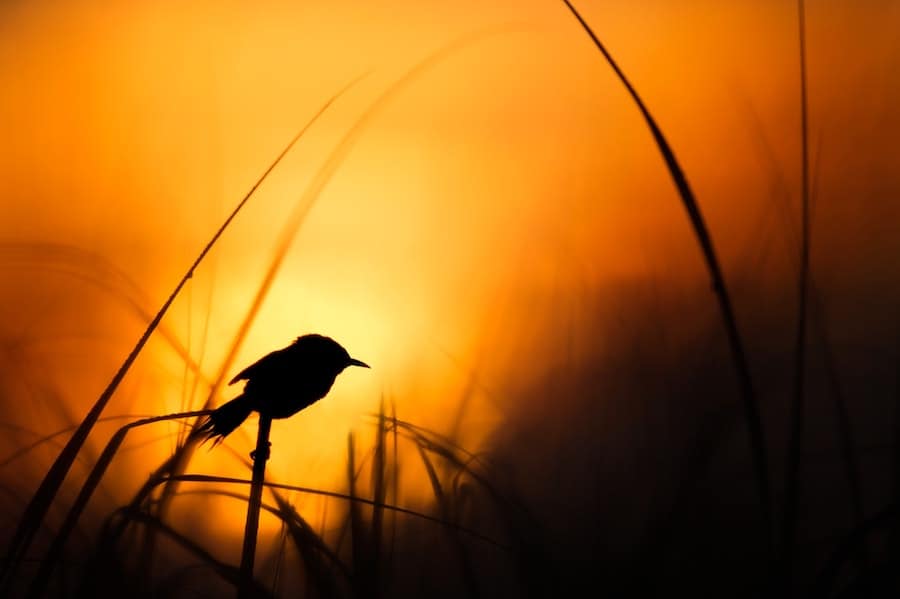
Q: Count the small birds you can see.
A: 1